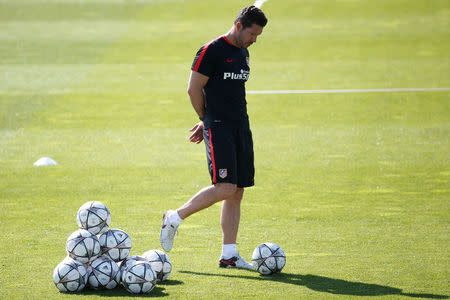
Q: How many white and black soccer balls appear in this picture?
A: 9